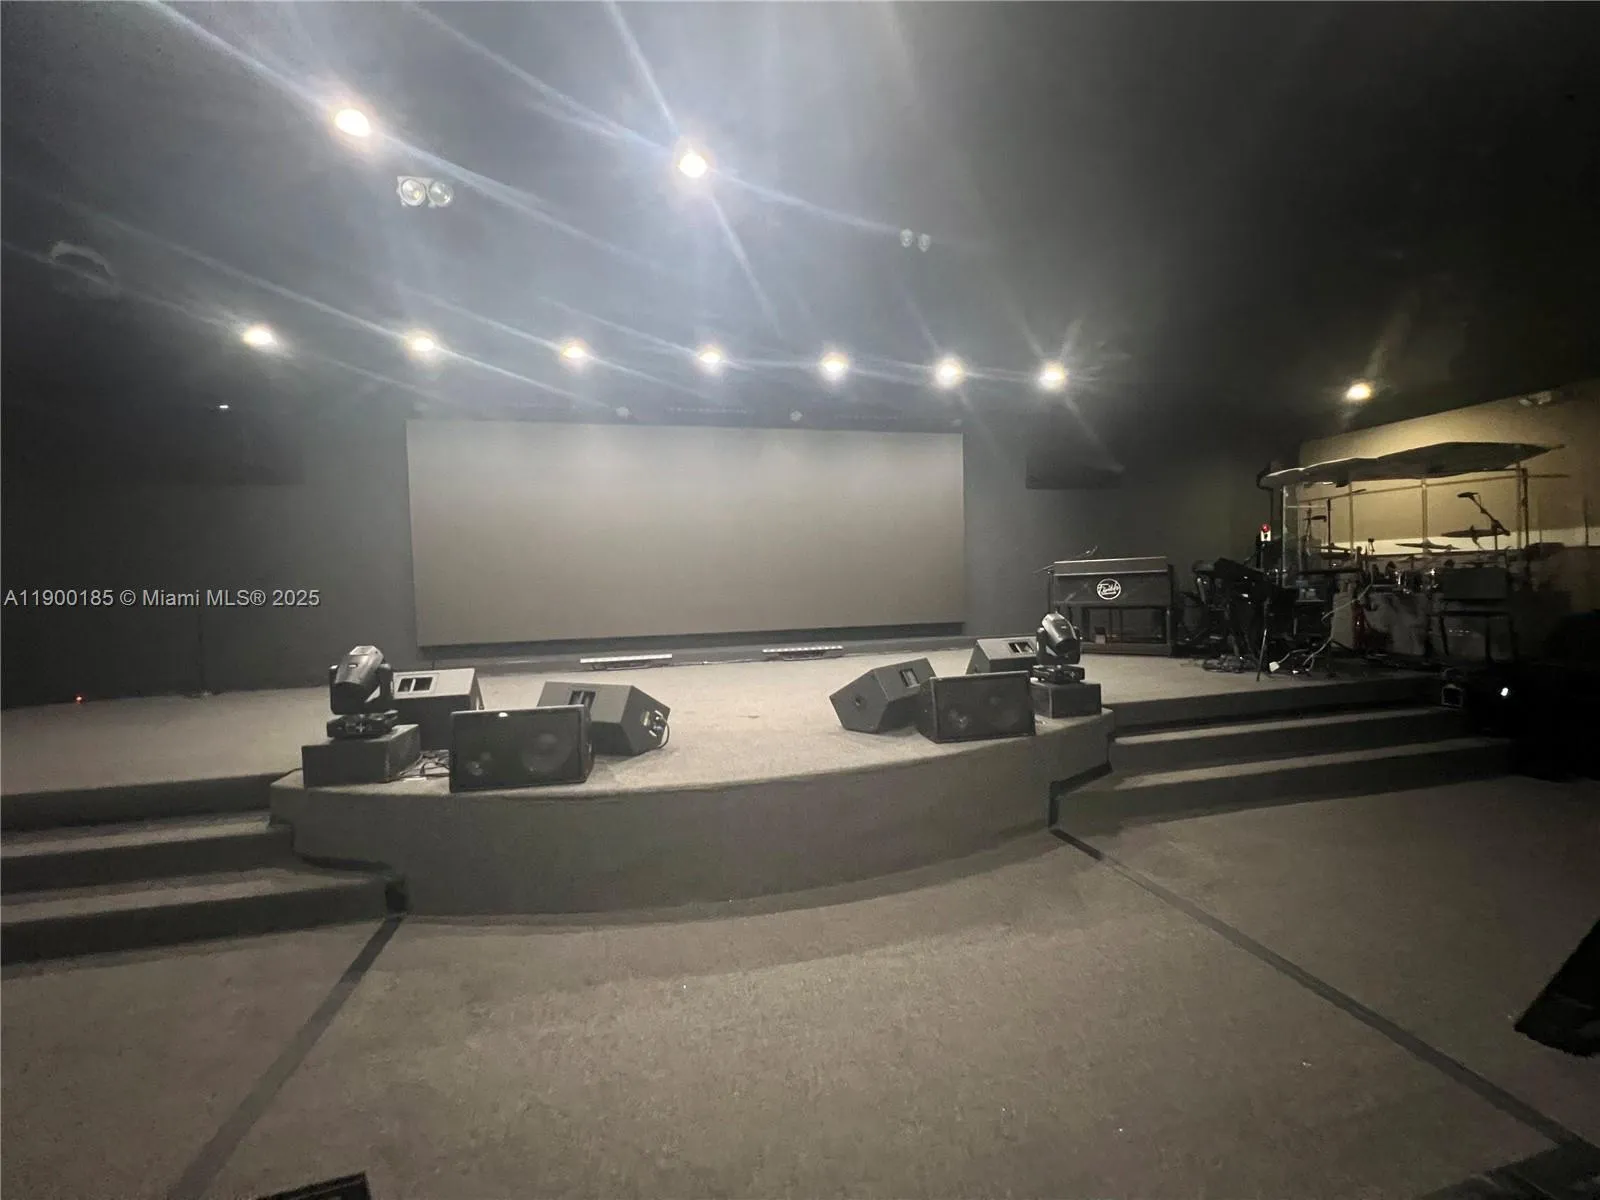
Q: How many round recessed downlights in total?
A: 10